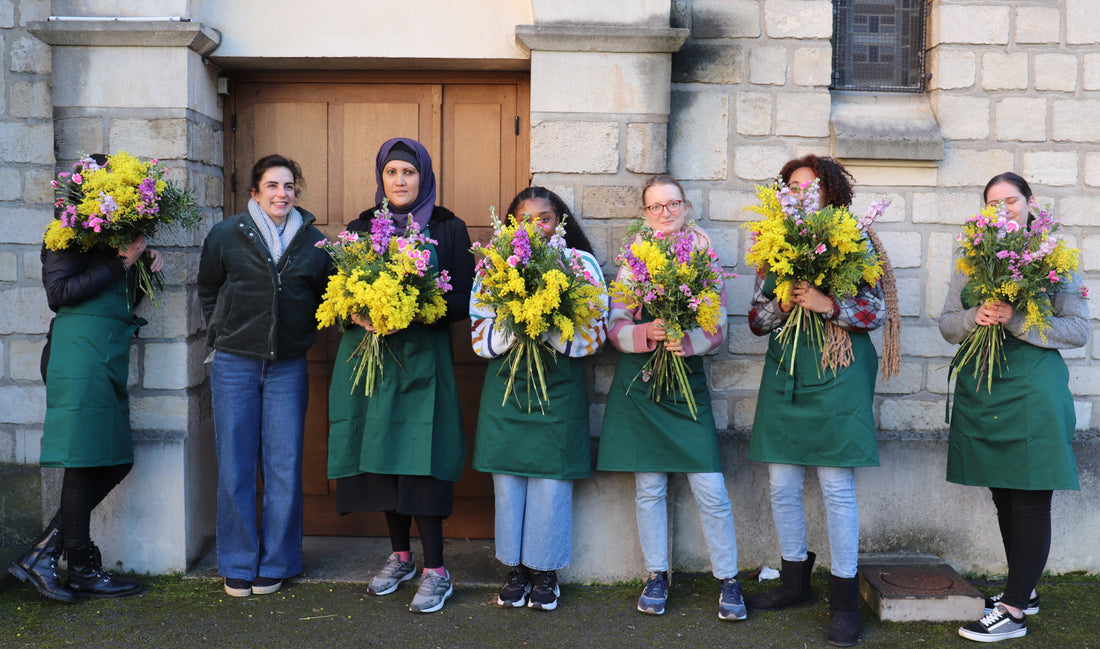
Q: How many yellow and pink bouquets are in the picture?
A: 6